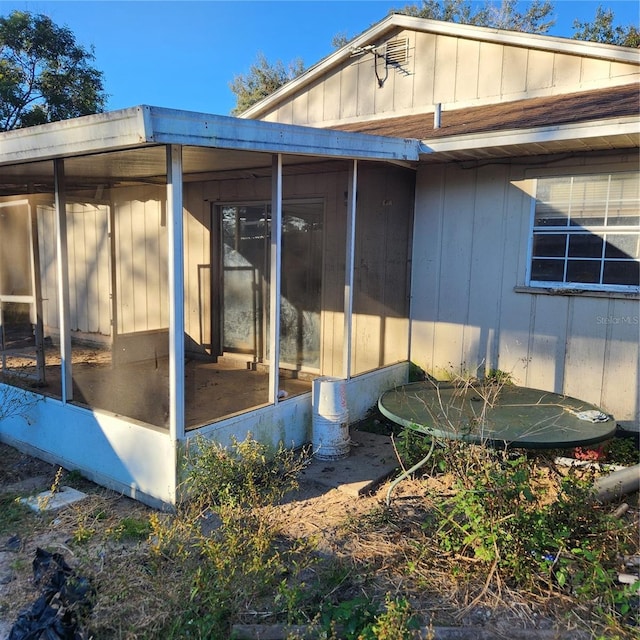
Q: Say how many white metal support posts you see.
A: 4